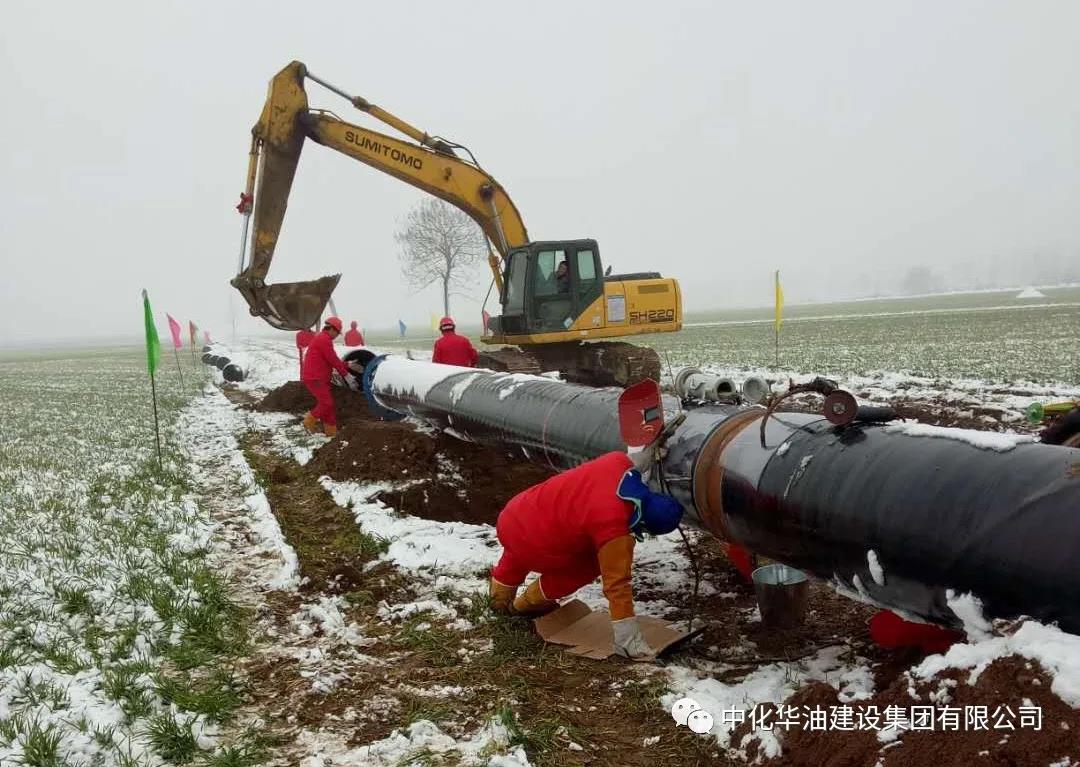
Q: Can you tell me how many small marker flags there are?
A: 8